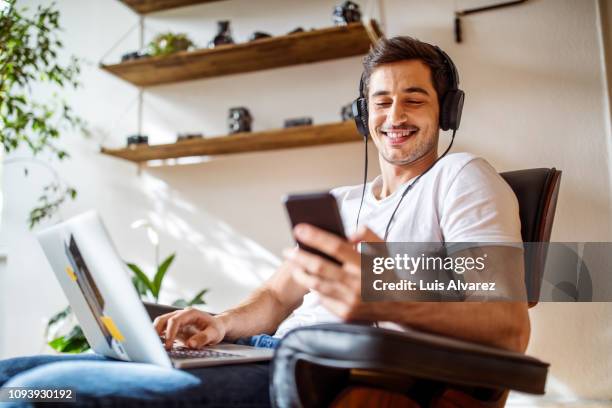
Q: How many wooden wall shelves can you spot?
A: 3